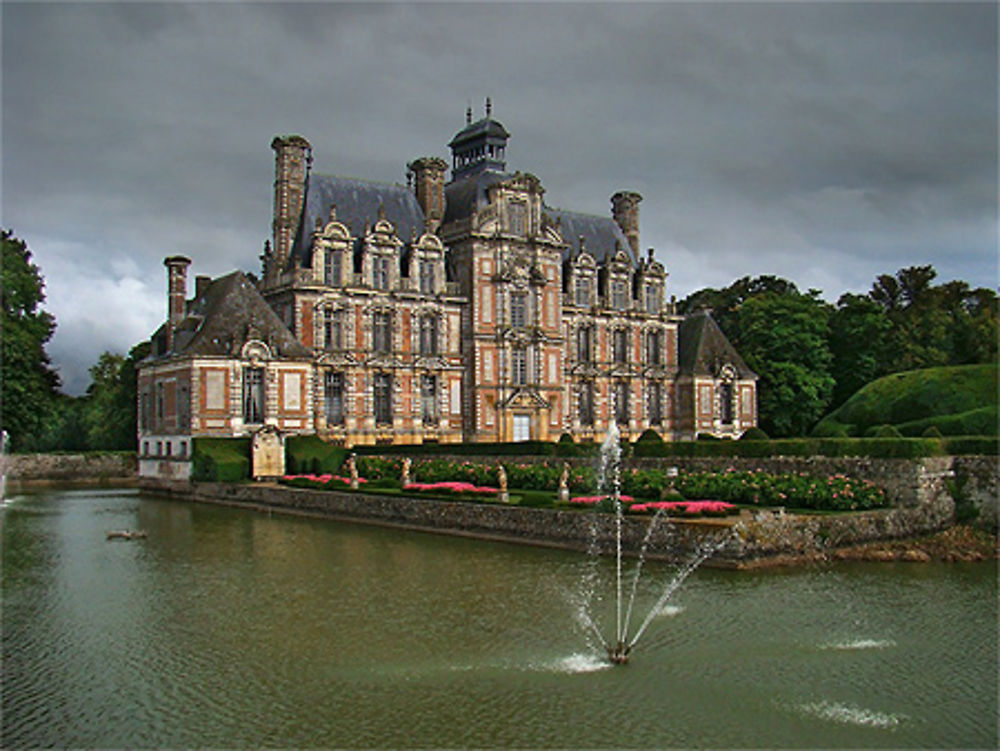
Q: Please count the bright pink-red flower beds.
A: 4